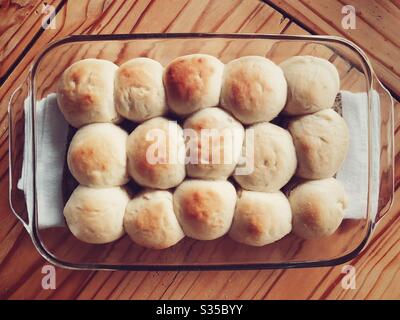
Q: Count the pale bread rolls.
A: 15